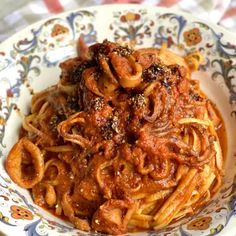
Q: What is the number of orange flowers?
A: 4